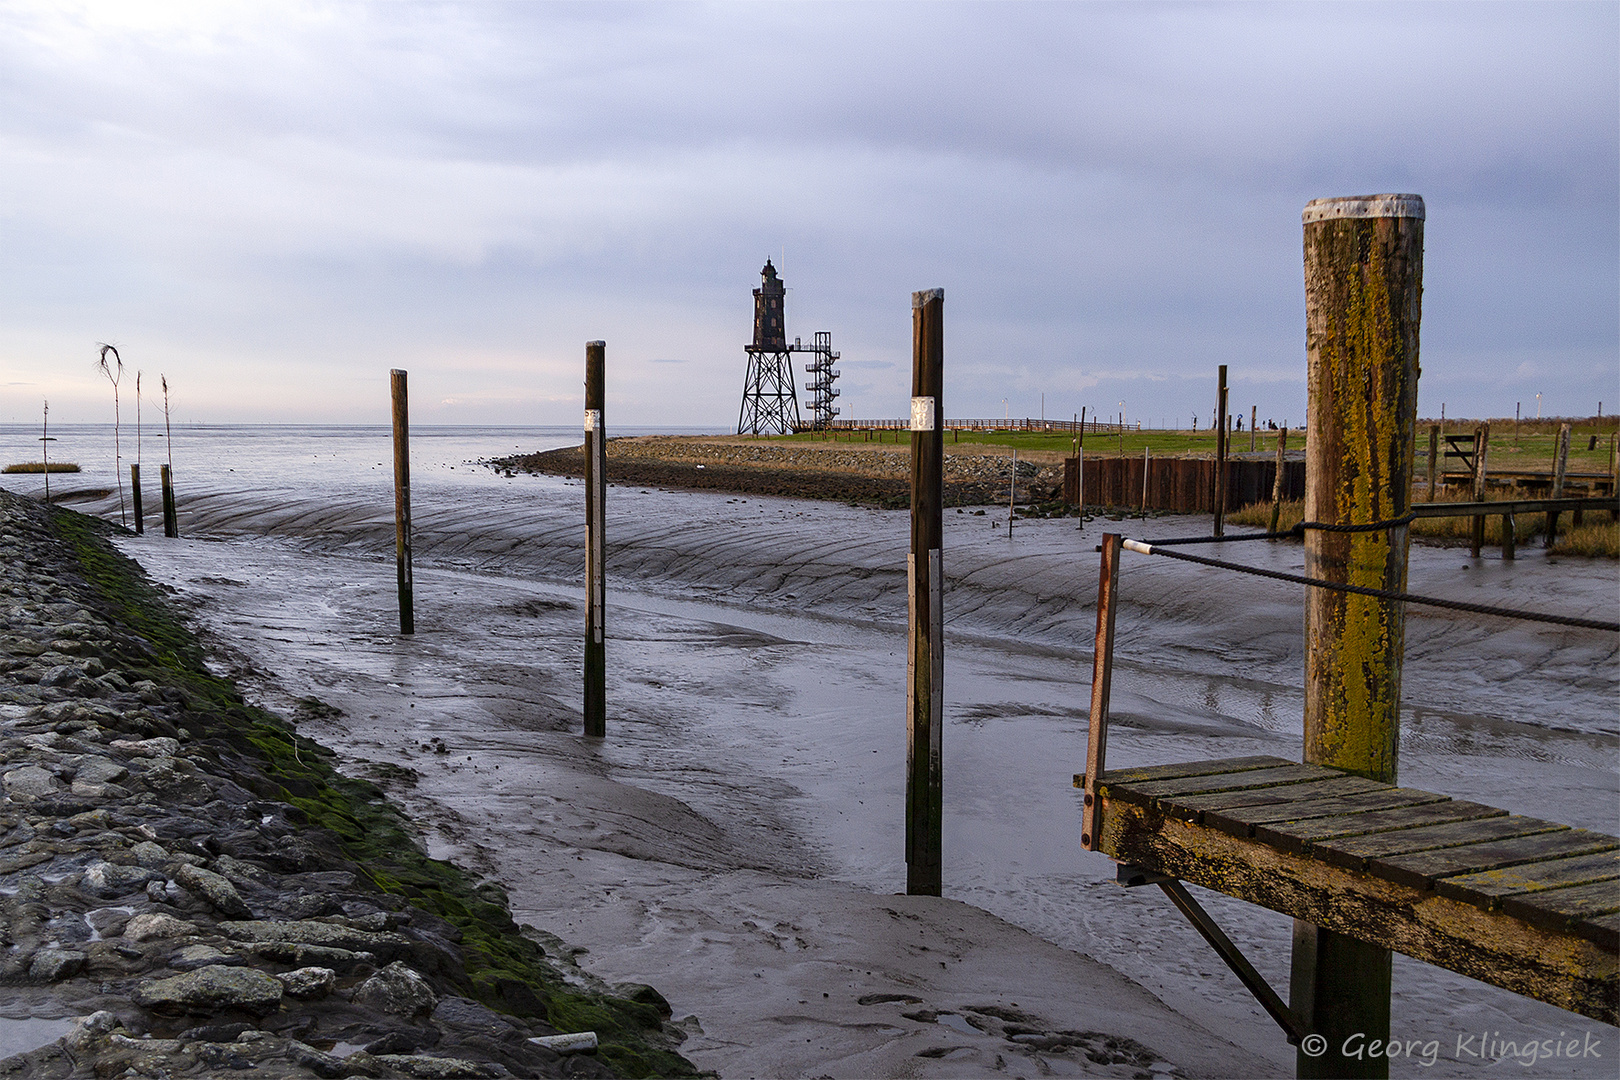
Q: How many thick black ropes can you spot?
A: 2